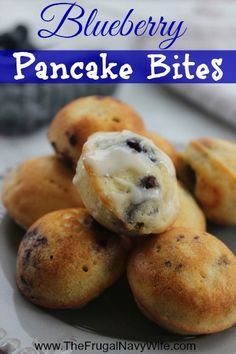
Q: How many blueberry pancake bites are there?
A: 8